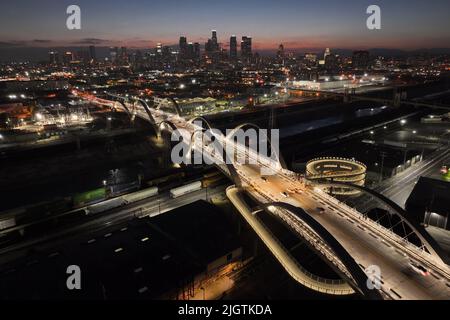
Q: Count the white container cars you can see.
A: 3